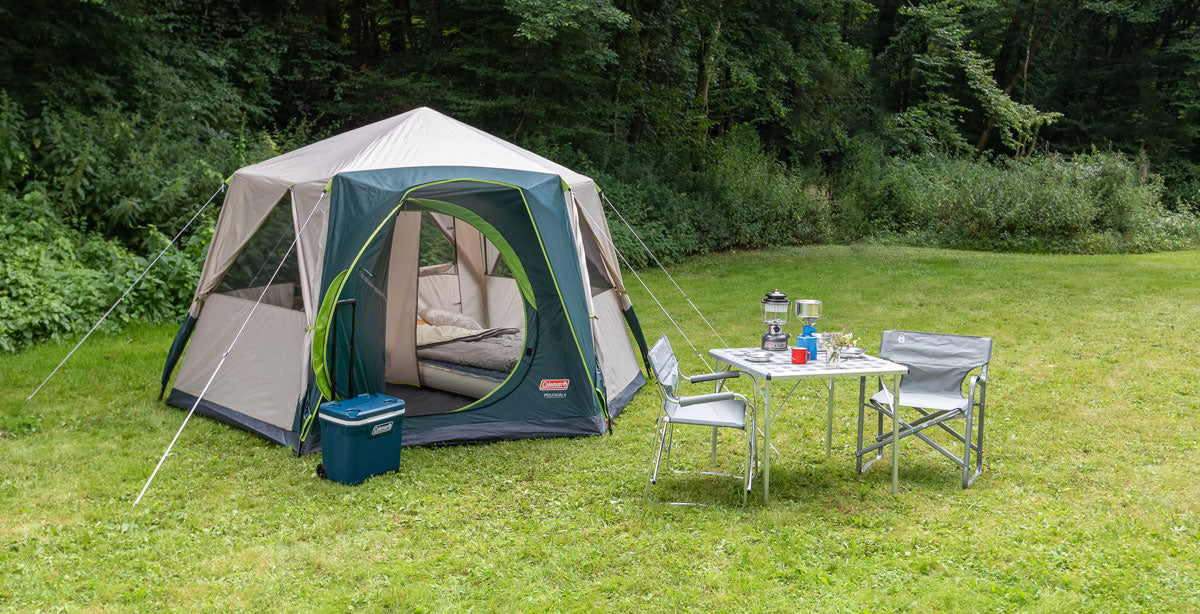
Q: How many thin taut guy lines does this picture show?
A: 4